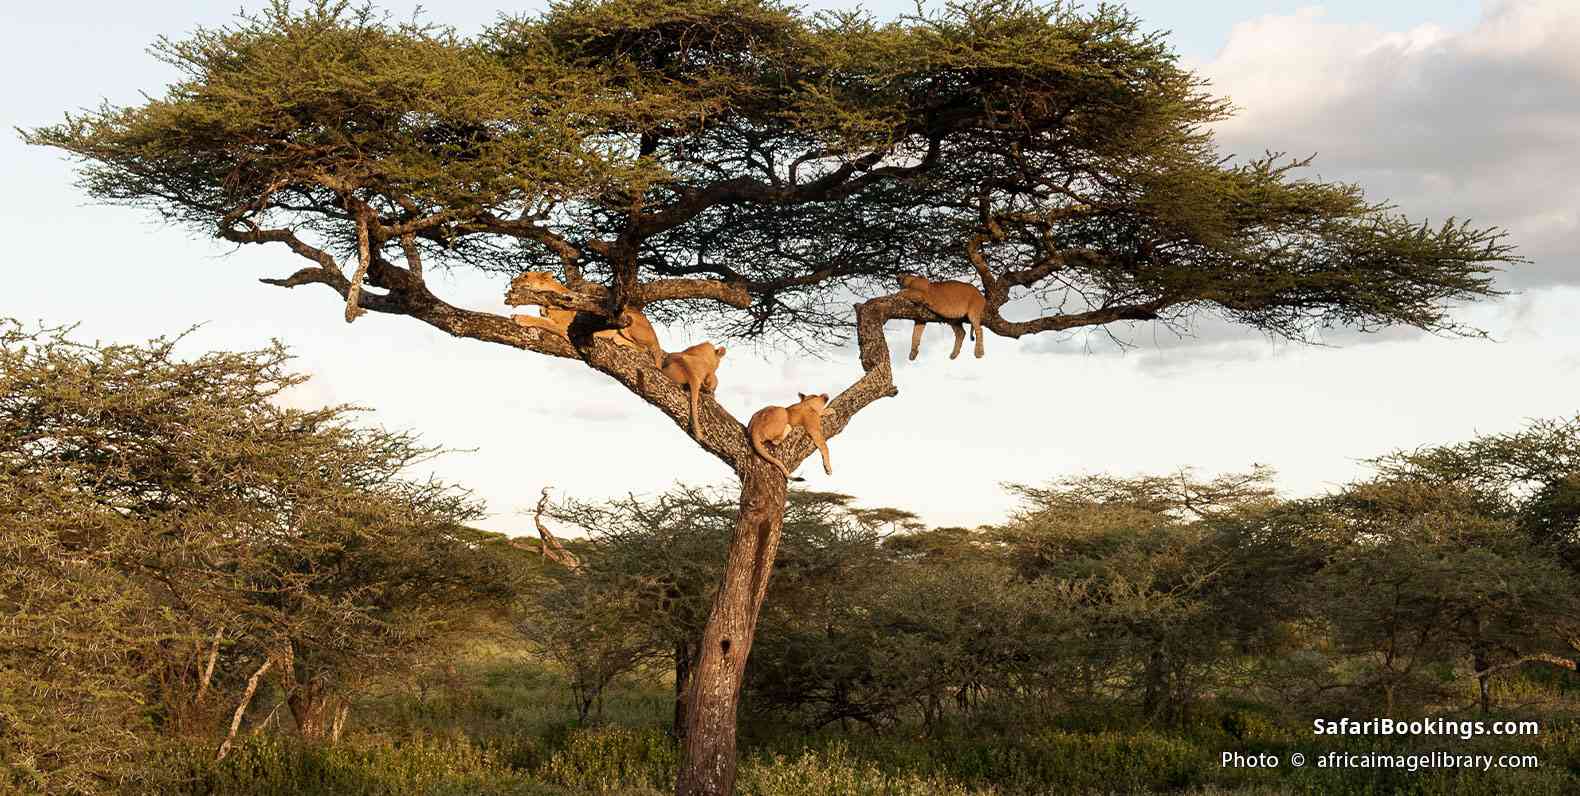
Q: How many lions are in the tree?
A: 4